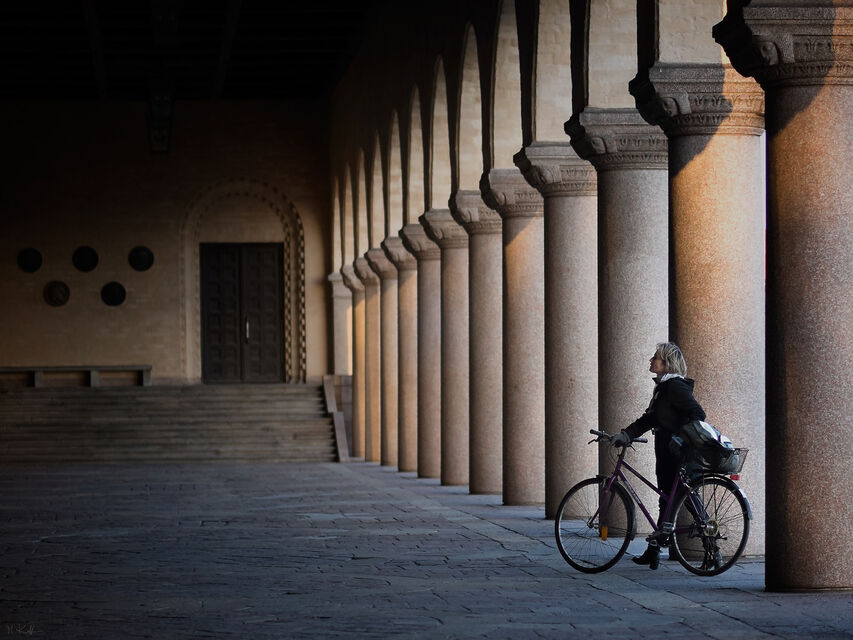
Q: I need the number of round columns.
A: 12